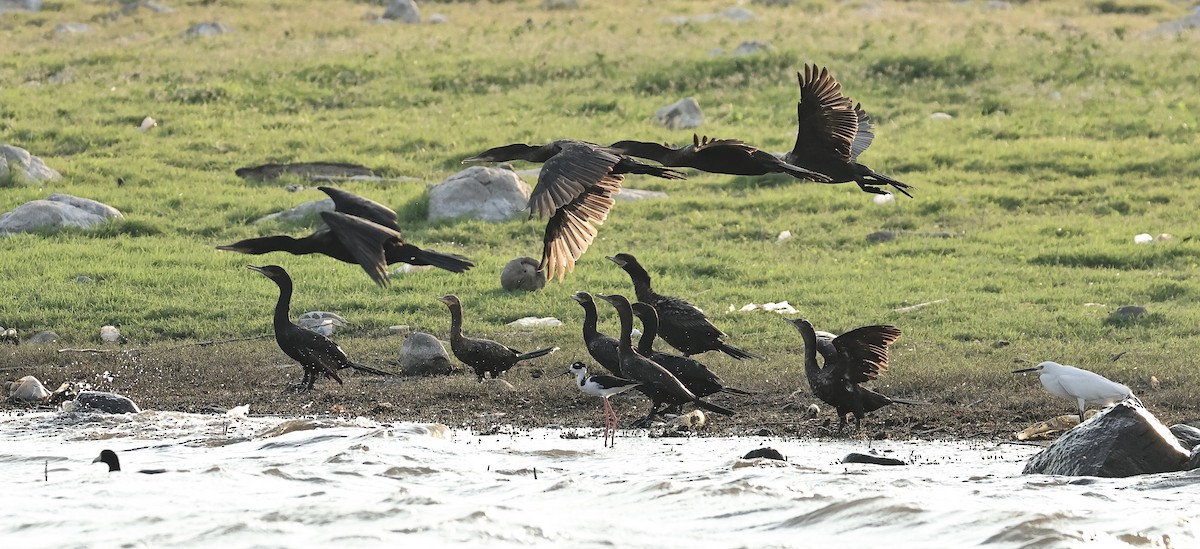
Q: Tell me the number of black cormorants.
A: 11